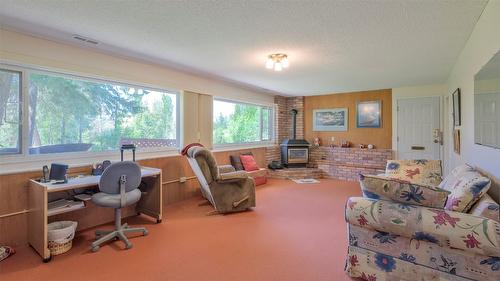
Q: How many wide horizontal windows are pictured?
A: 2